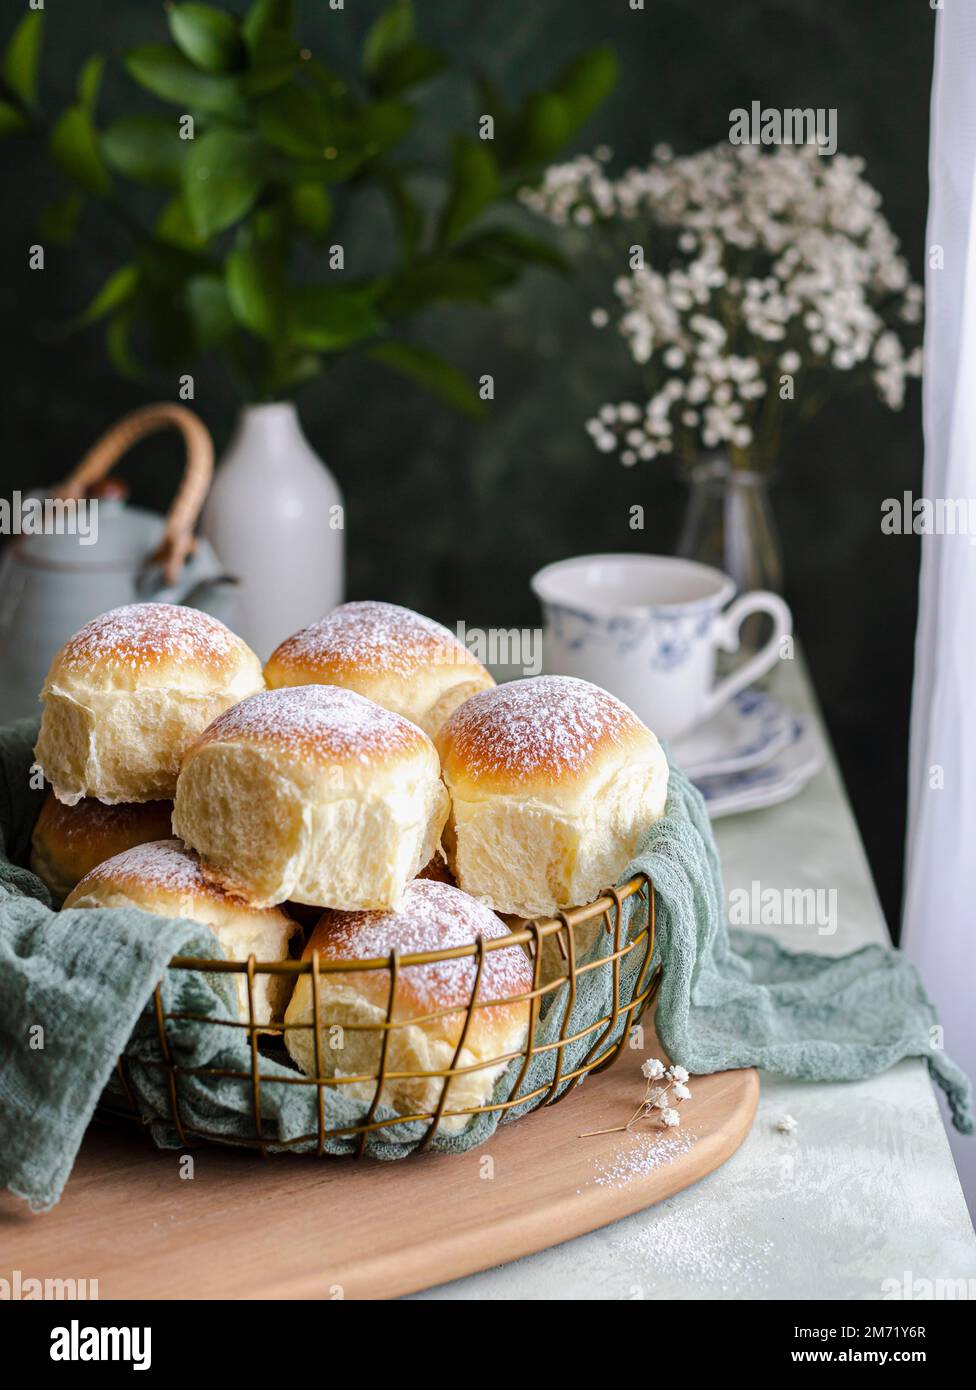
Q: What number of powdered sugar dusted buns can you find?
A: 6